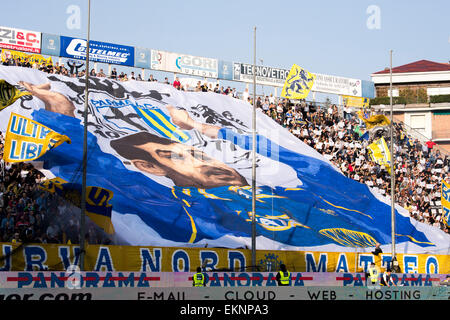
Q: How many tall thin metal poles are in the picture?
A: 3